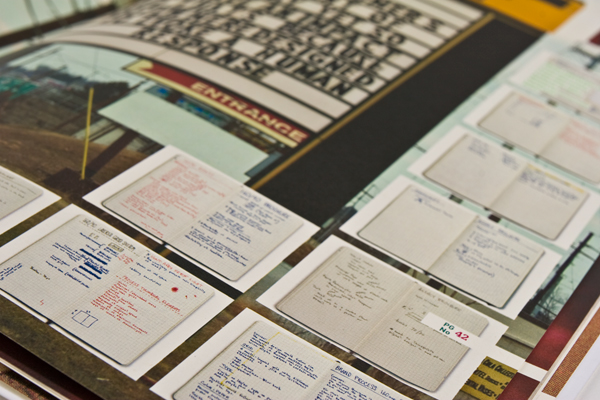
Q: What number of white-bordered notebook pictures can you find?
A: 9